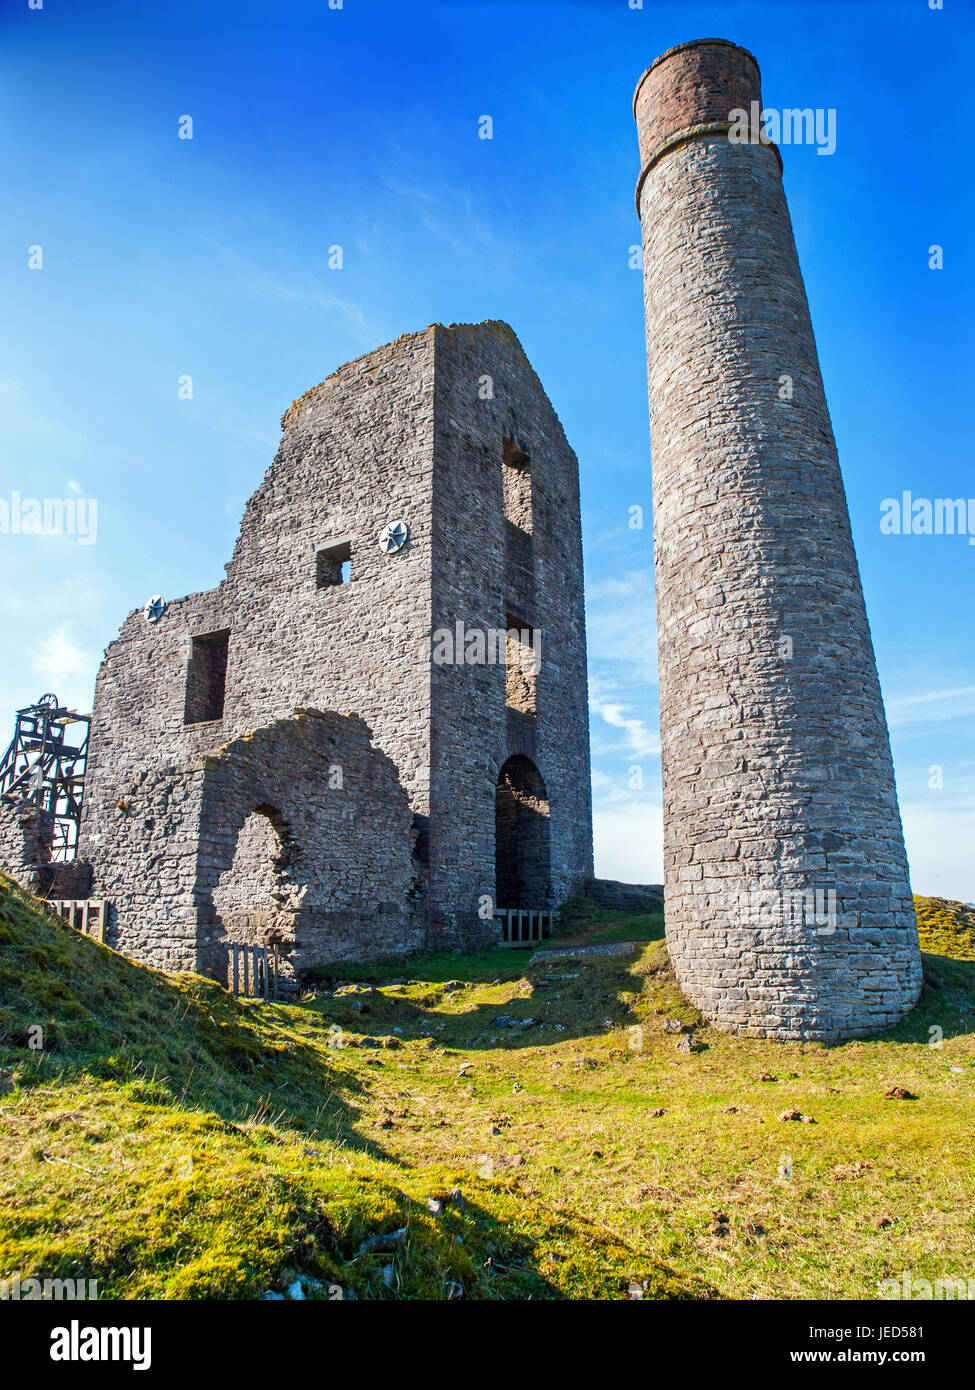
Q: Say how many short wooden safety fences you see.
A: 3